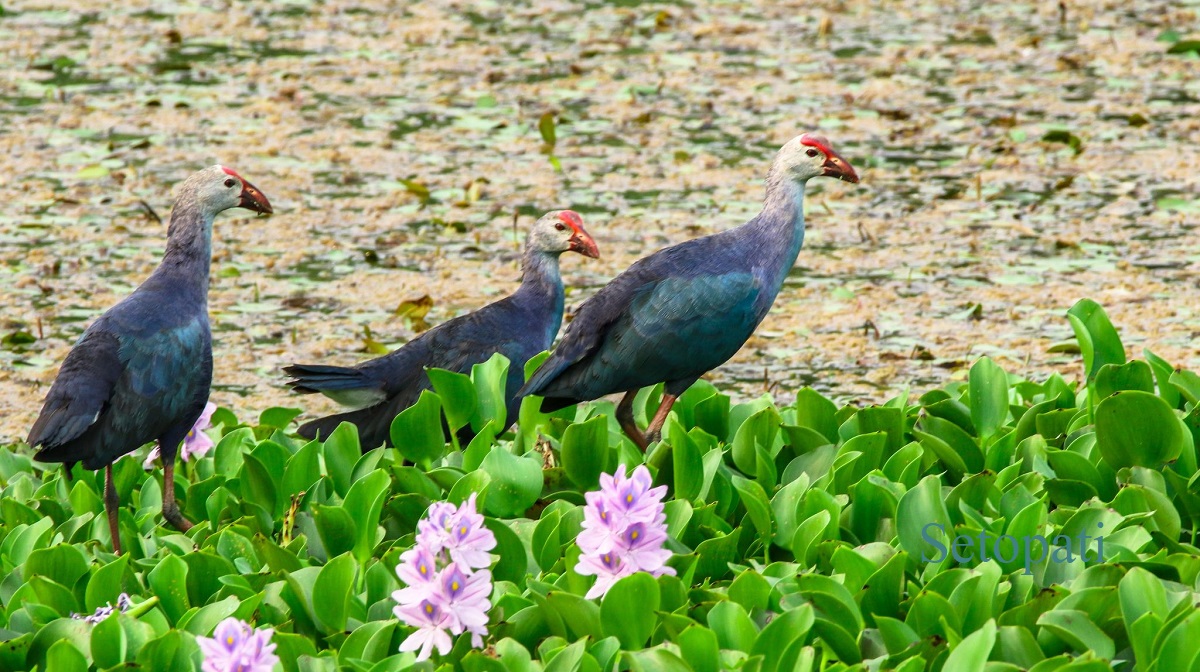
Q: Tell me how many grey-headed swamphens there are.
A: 3